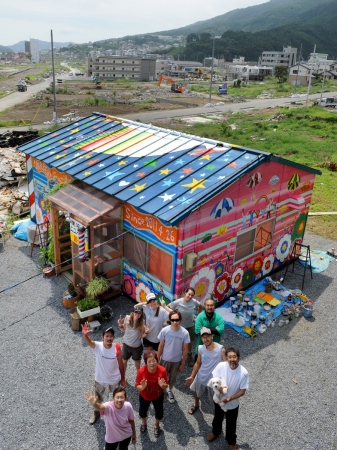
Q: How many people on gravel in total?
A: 10